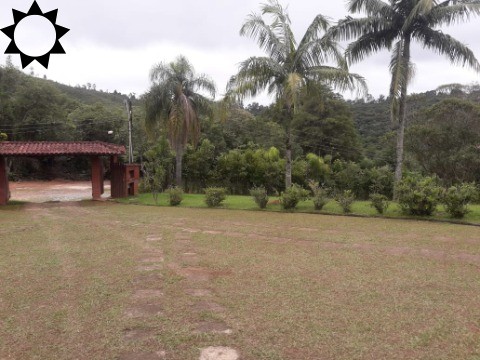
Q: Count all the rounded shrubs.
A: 9